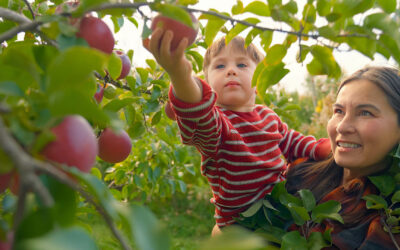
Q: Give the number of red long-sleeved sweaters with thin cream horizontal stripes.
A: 1